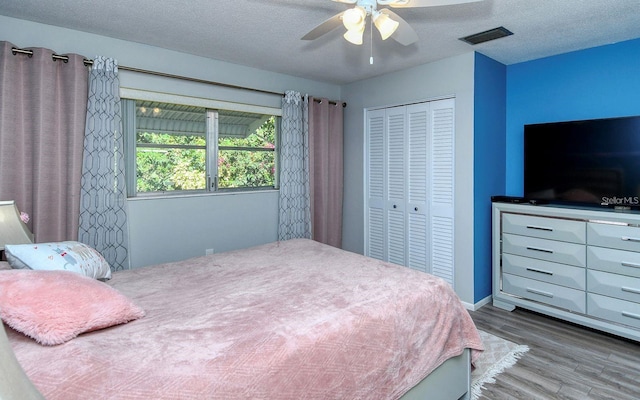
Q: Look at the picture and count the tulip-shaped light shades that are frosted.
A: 3